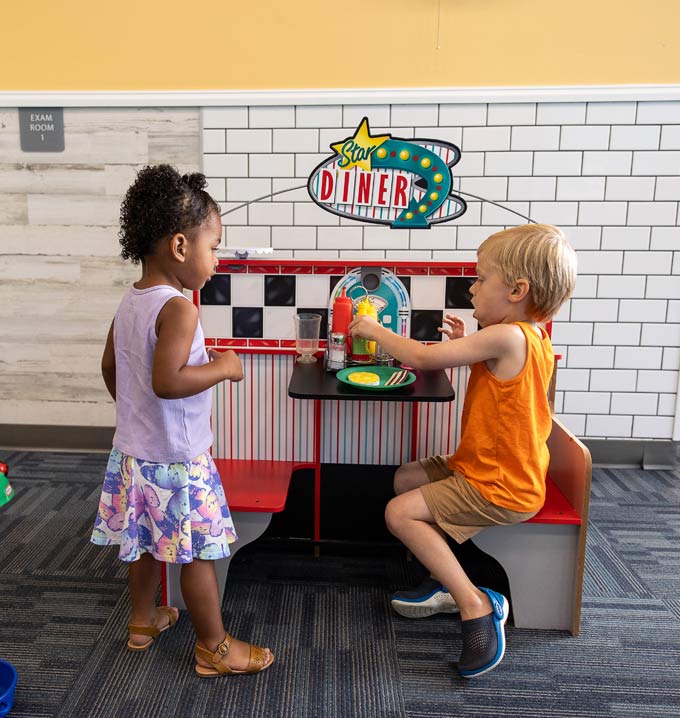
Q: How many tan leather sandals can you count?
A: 2